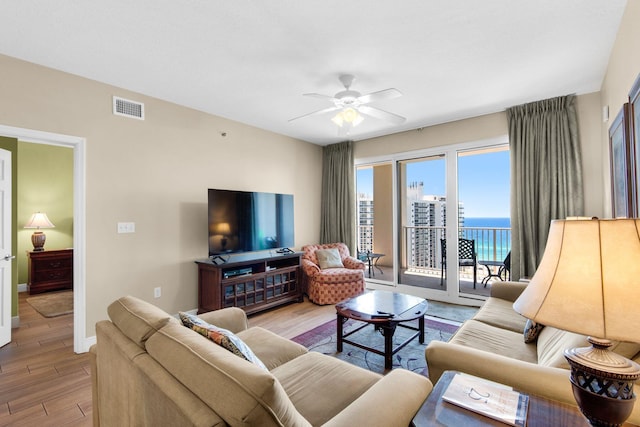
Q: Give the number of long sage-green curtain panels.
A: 2